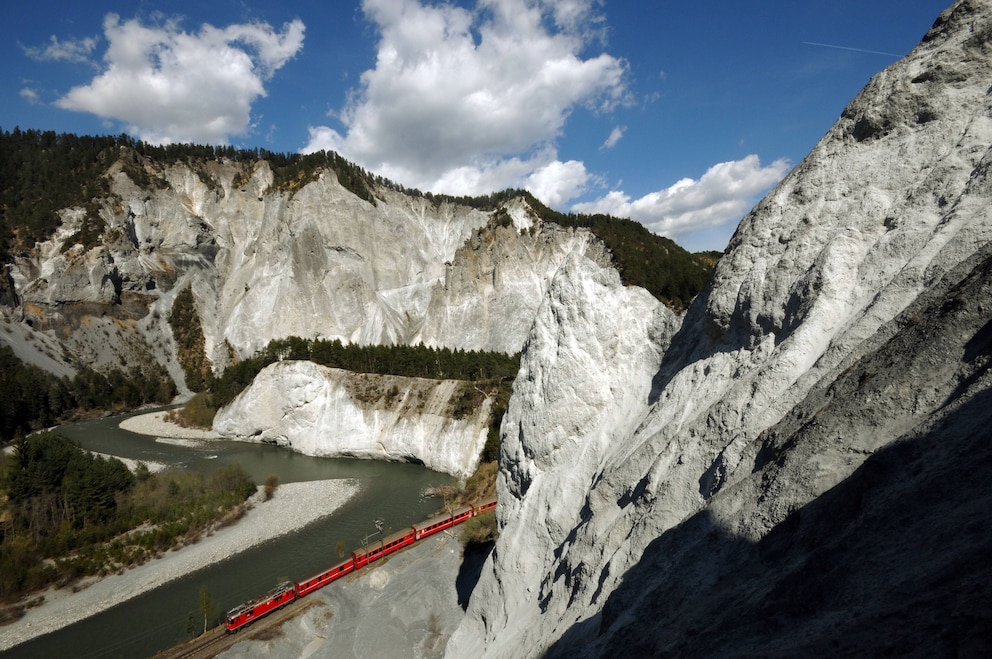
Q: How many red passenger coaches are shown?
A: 4